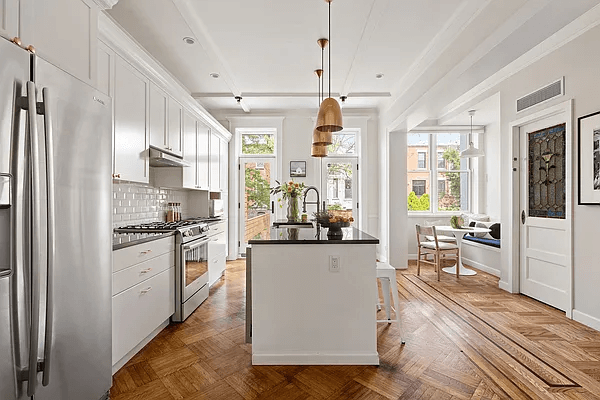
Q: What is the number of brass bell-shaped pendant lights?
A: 3